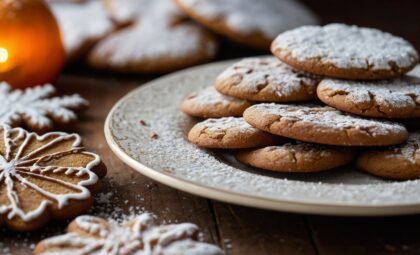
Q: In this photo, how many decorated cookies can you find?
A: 3